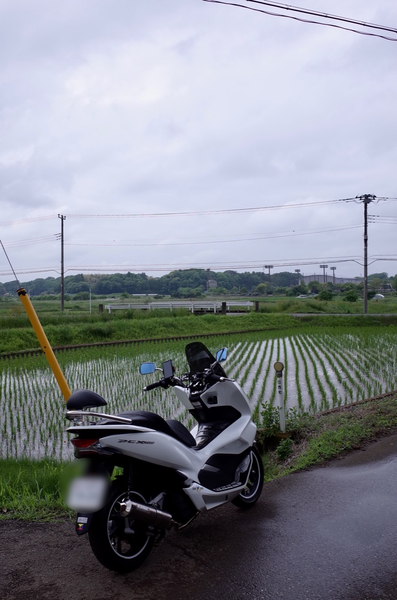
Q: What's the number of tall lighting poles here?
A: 4